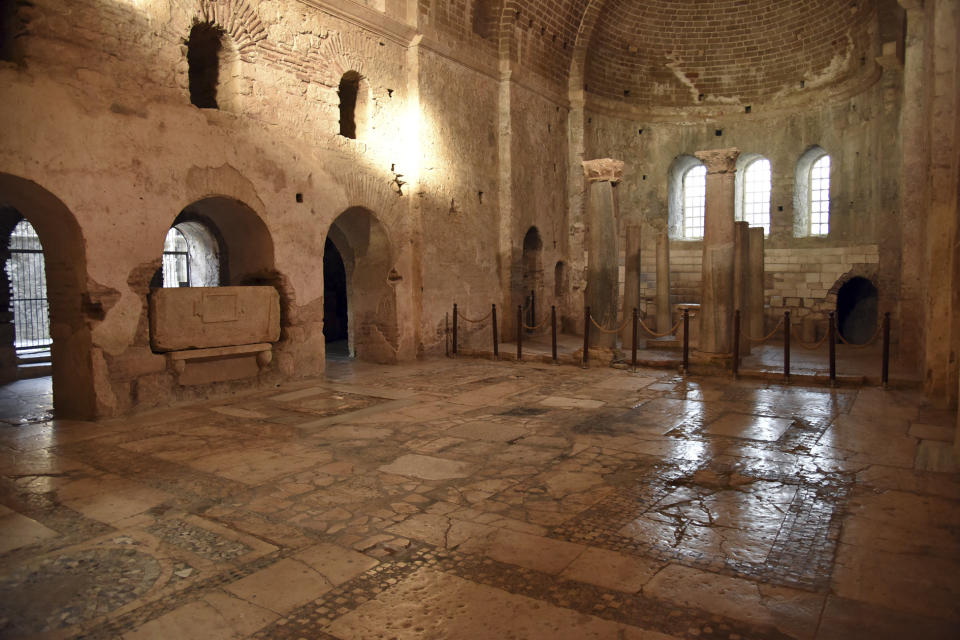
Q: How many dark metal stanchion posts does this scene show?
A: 11